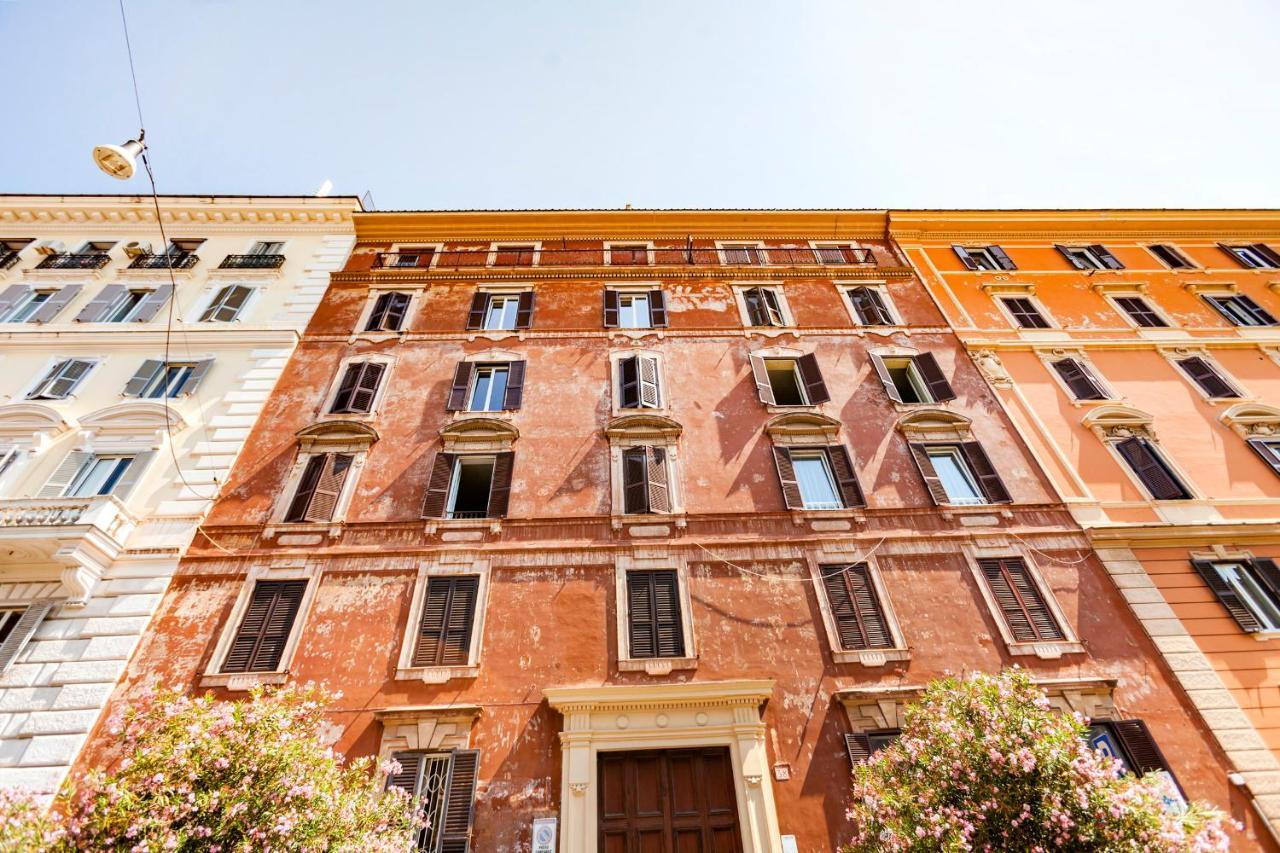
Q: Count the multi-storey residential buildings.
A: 3